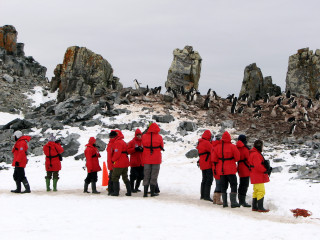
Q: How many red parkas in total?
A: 12